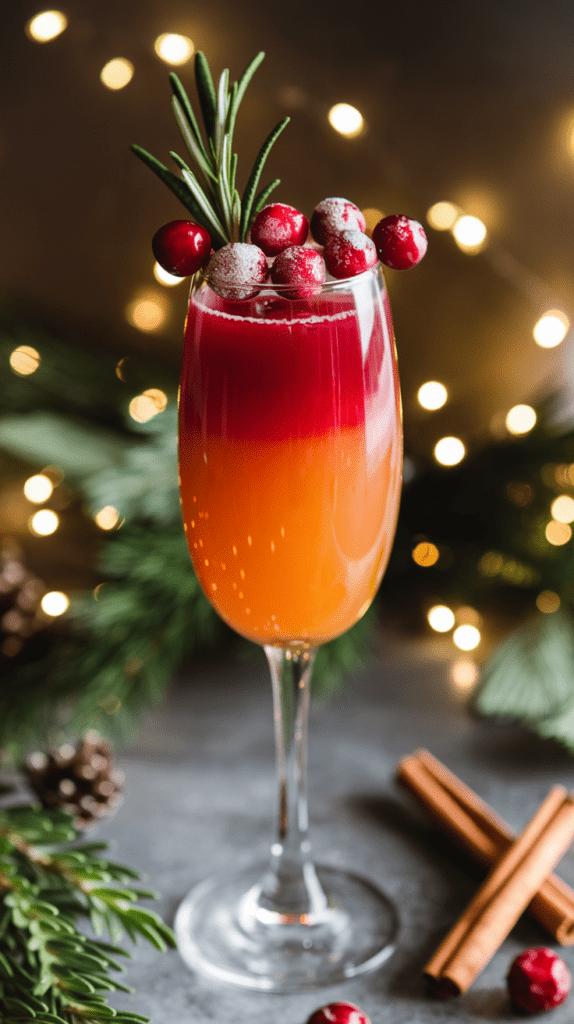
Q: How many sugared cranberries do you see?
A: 6